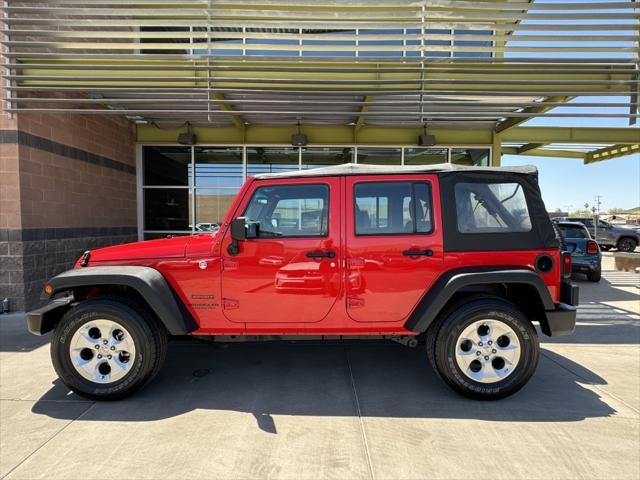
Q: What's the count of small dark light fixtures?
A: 3